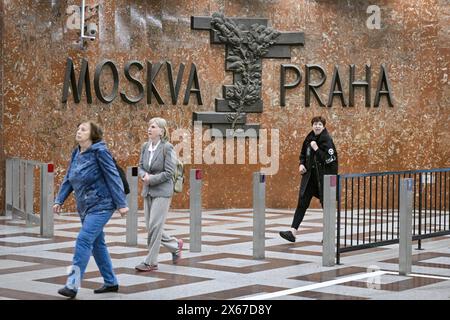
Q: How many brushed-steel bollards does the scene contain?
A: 6